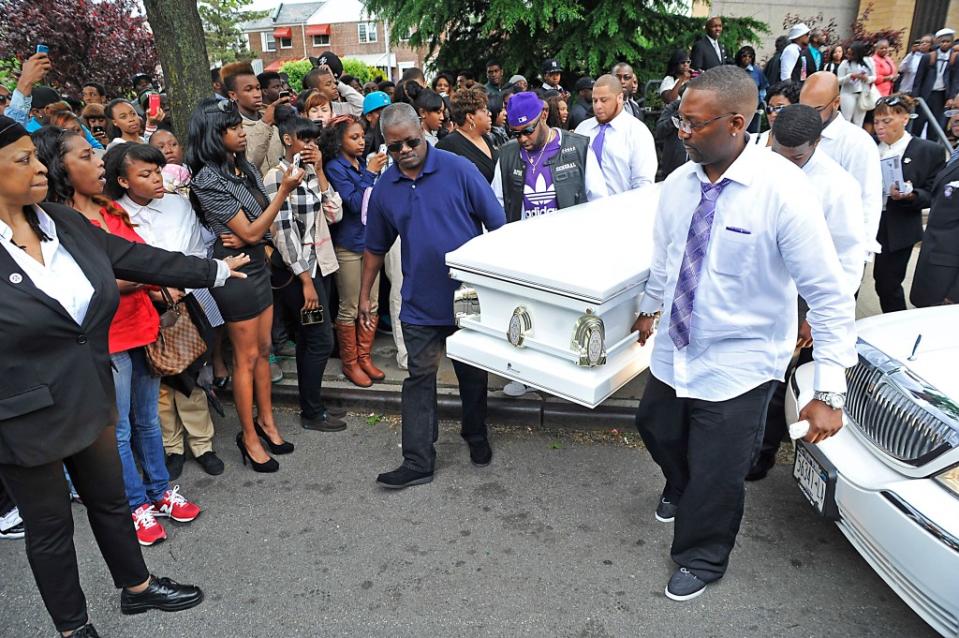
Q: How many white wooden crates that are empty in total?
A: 0